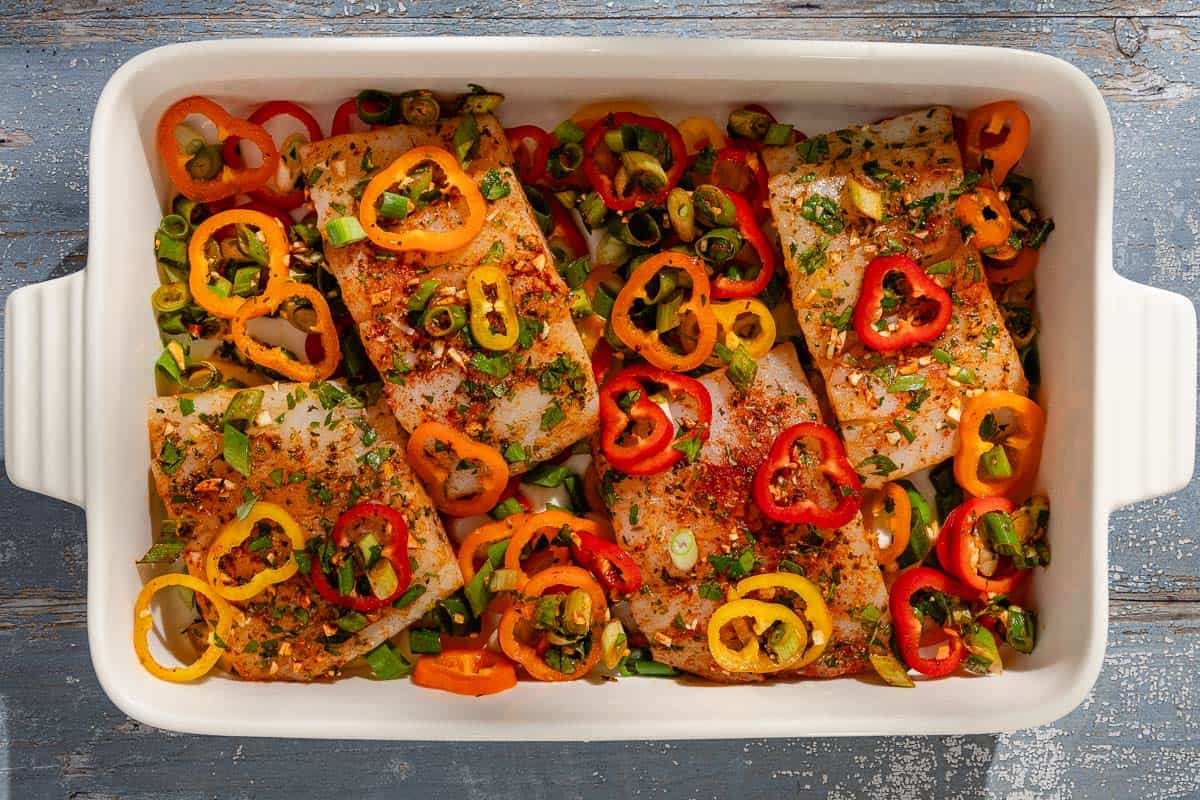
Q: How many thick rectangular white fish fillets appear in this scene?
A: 4